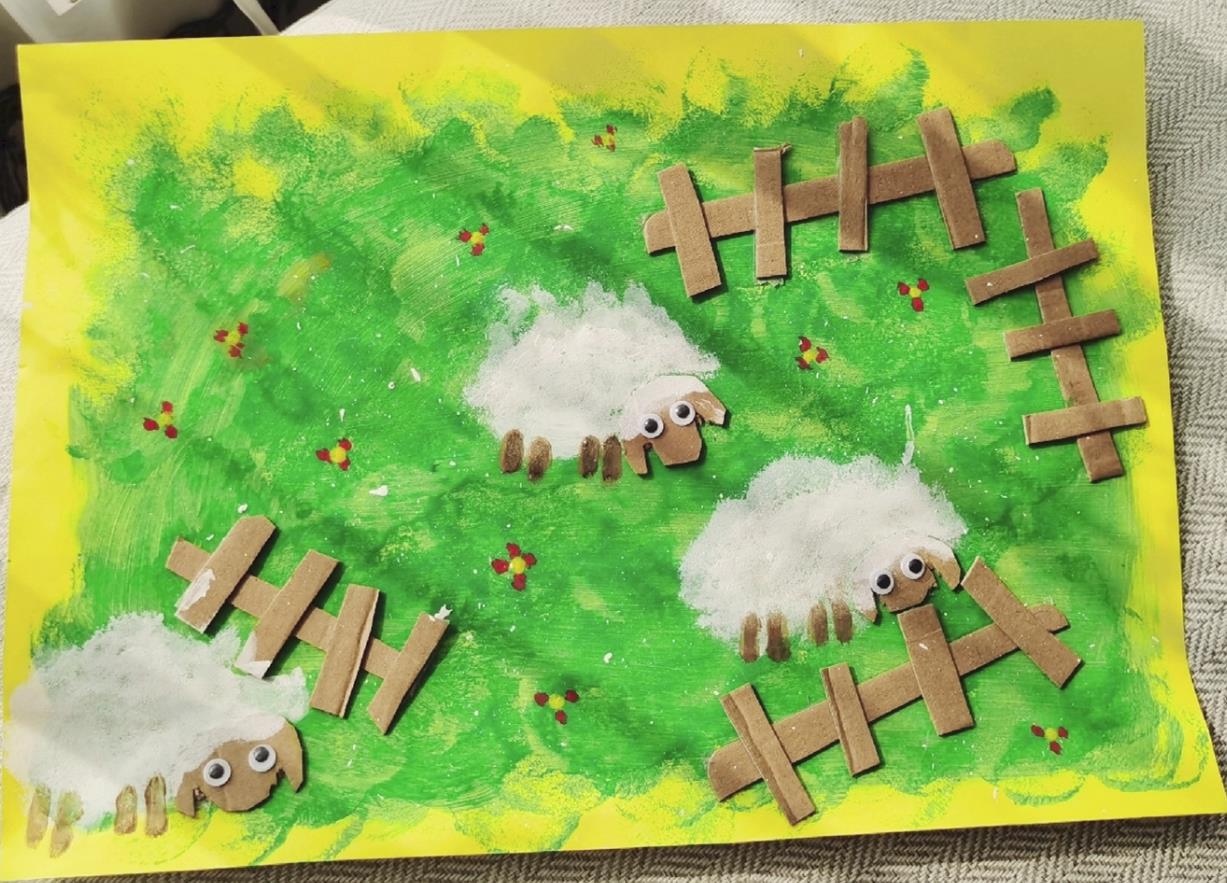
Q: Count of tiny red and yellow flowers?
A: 10